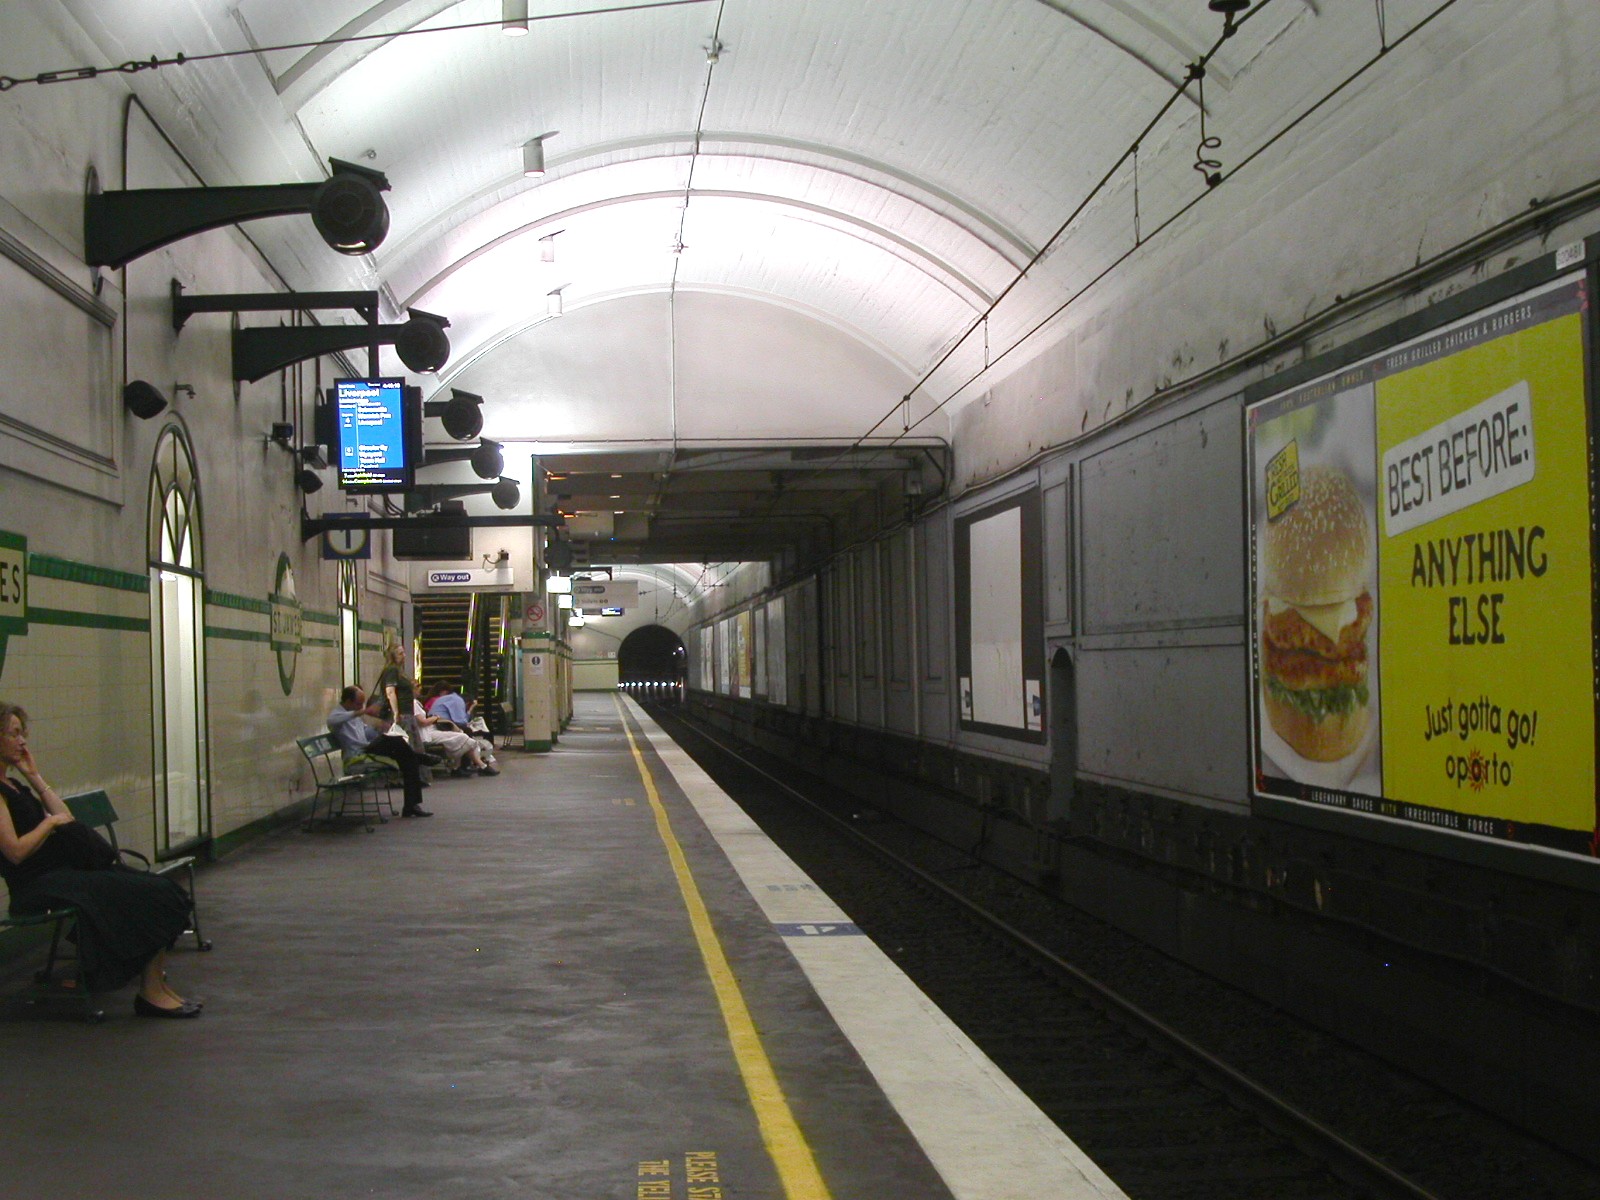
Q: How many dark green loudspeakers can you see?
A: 5